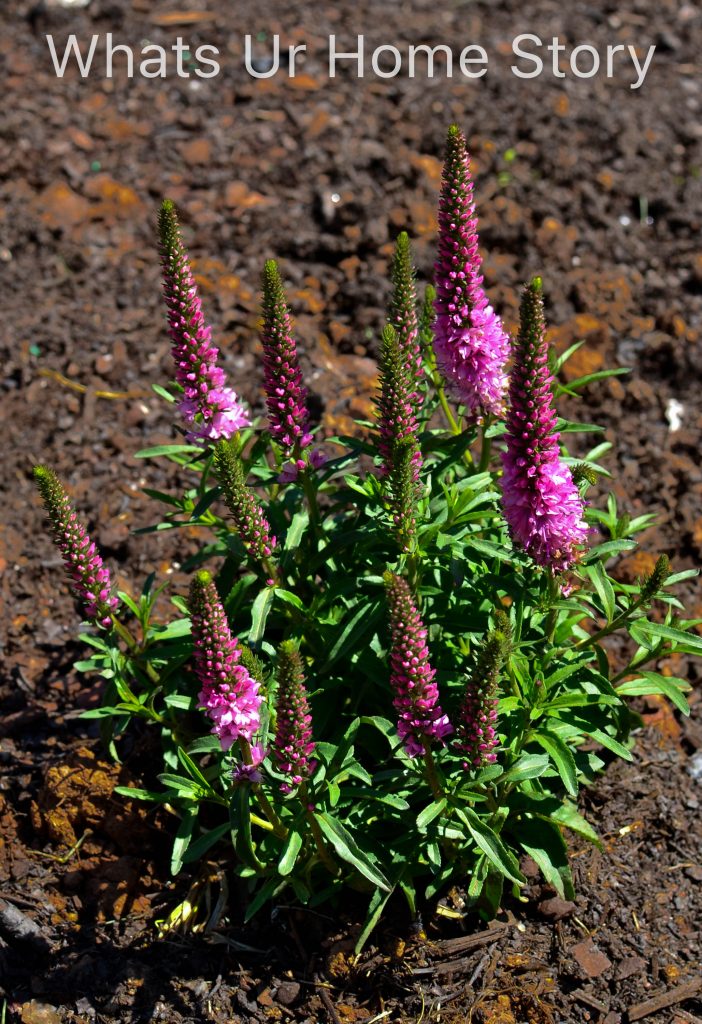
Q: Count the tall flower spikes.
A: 13